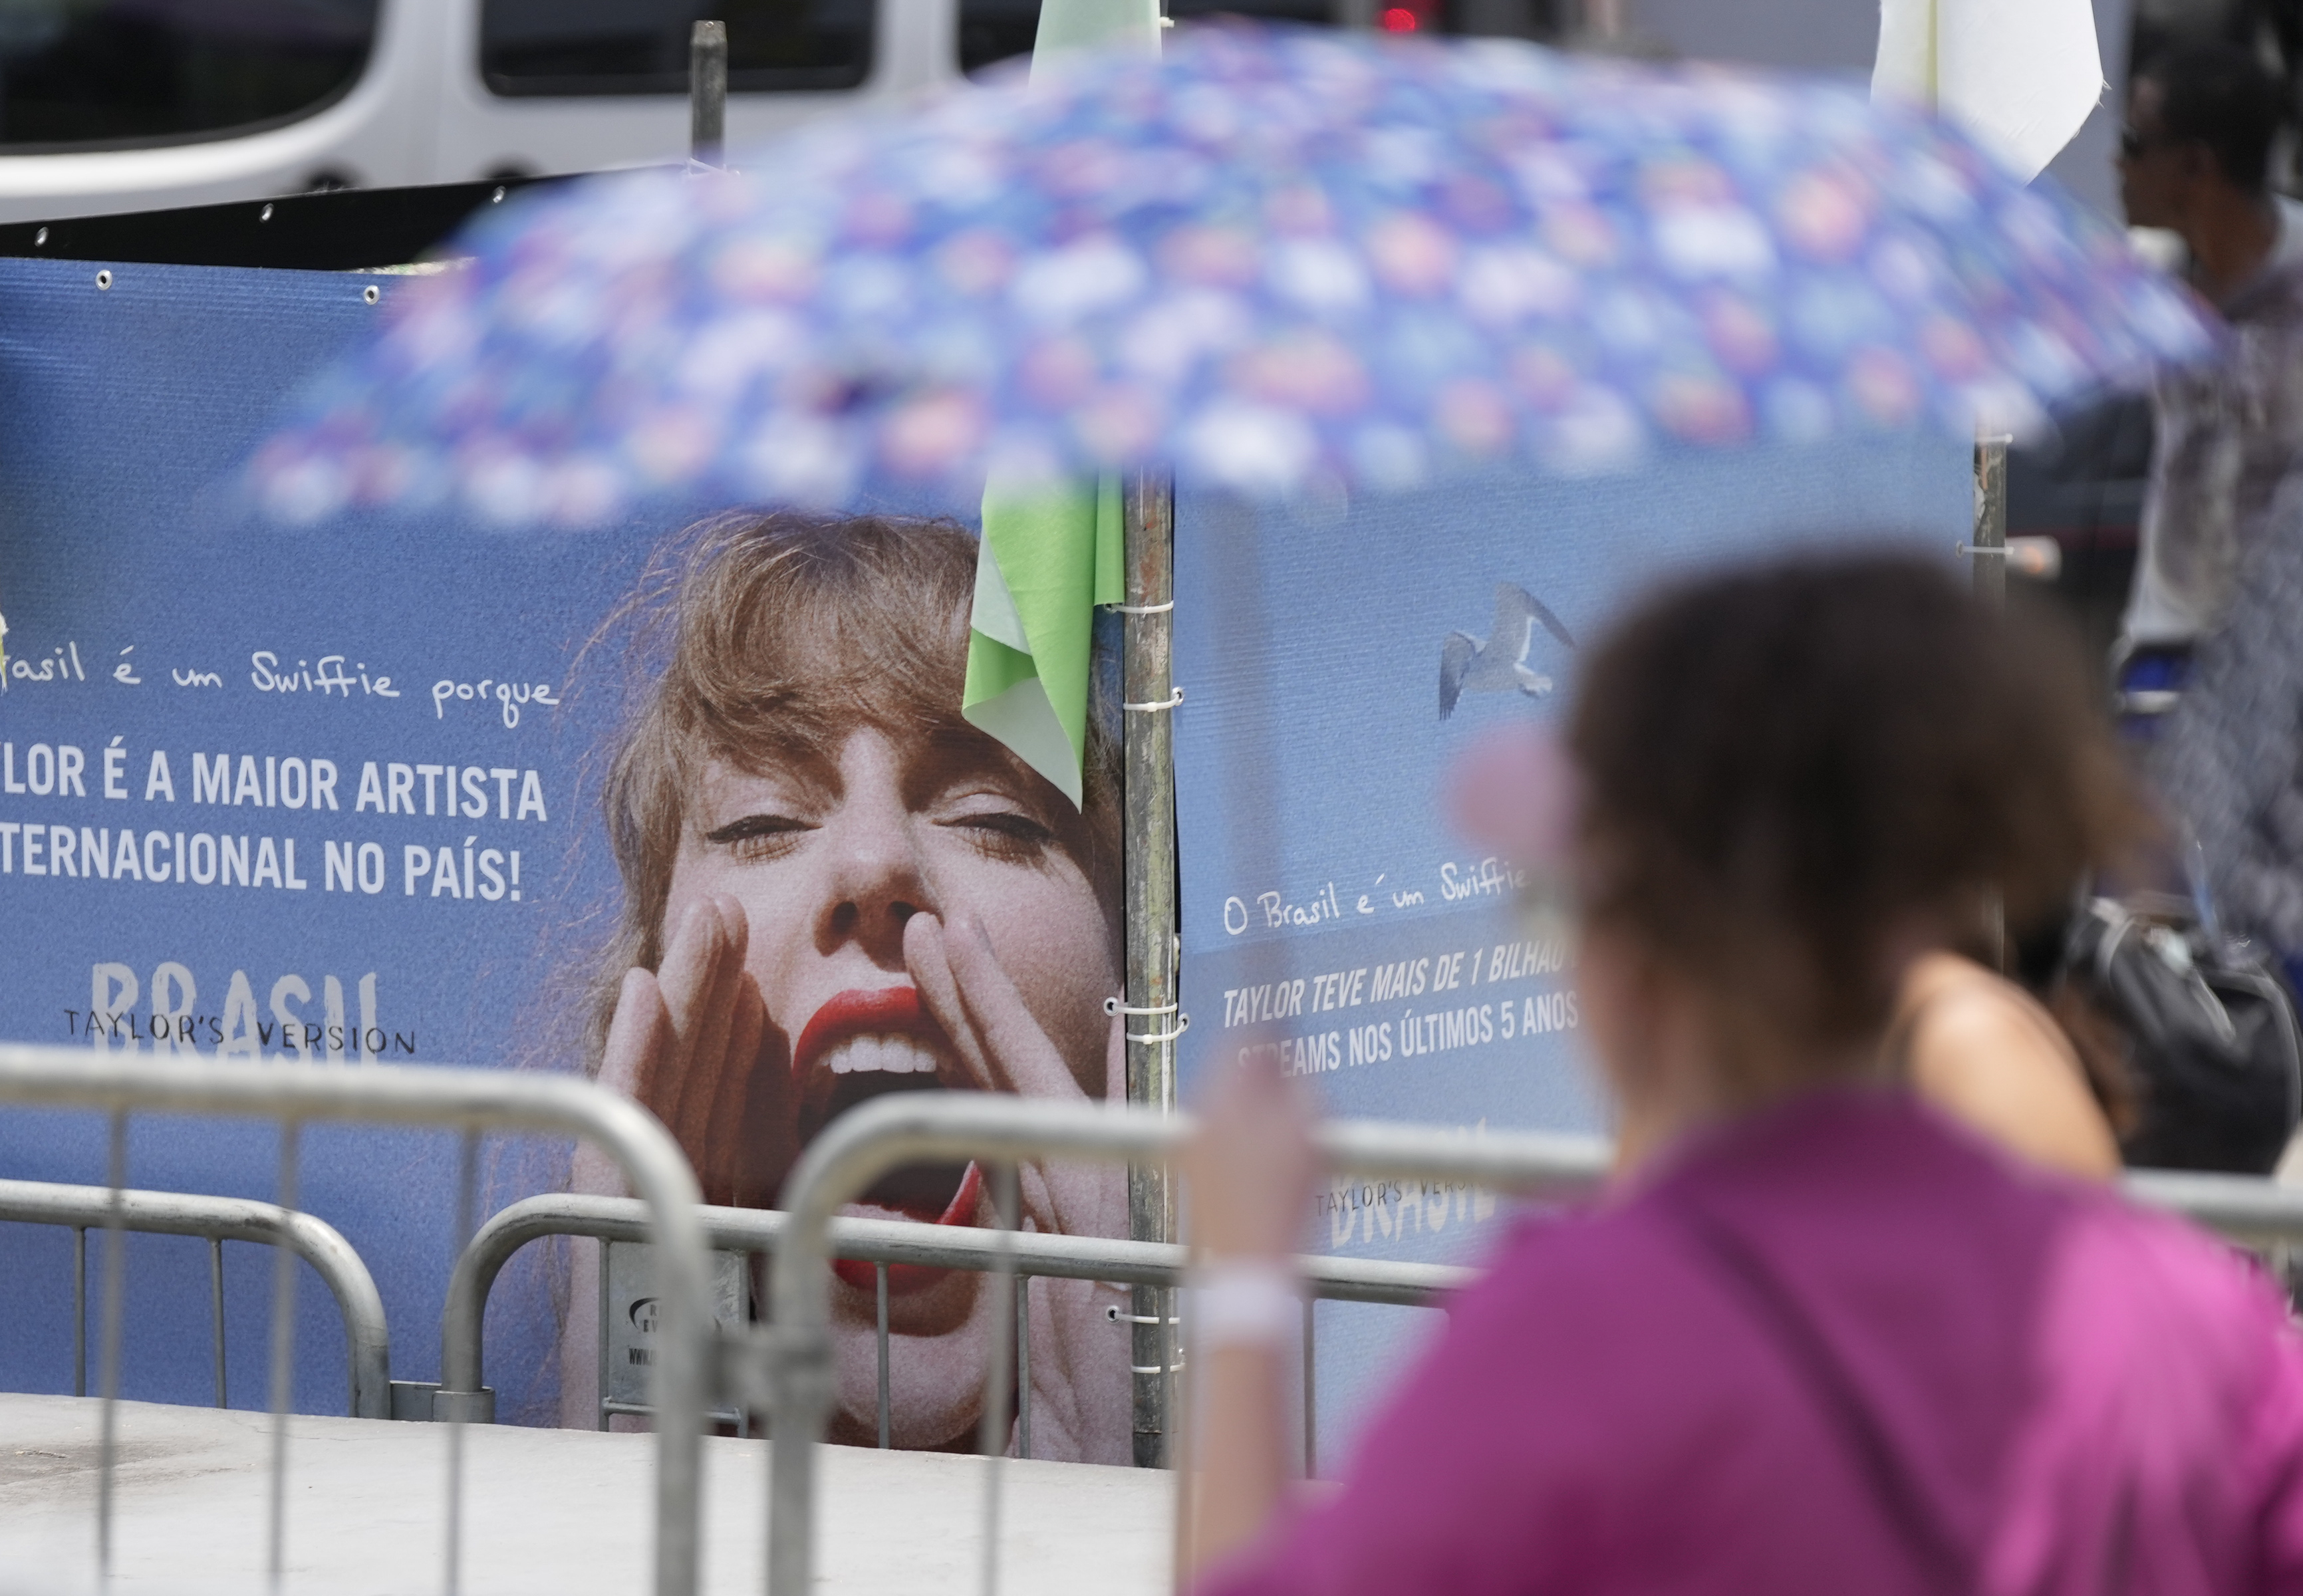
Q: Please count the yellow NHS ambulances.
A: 0